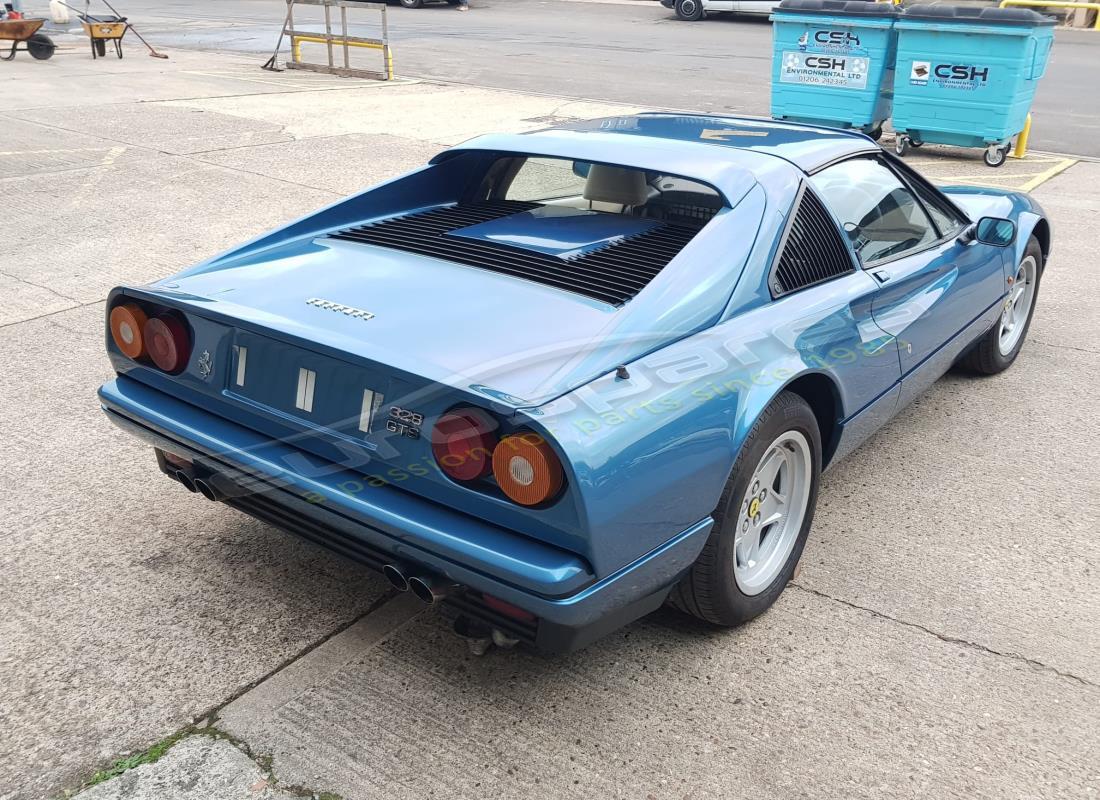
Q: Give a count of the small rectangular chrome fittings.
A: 3